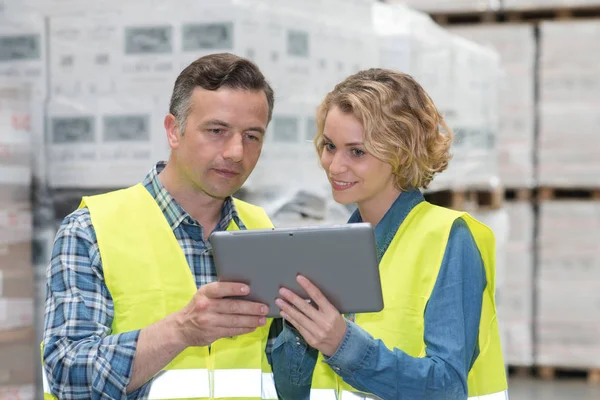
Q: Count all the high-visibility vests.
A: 2